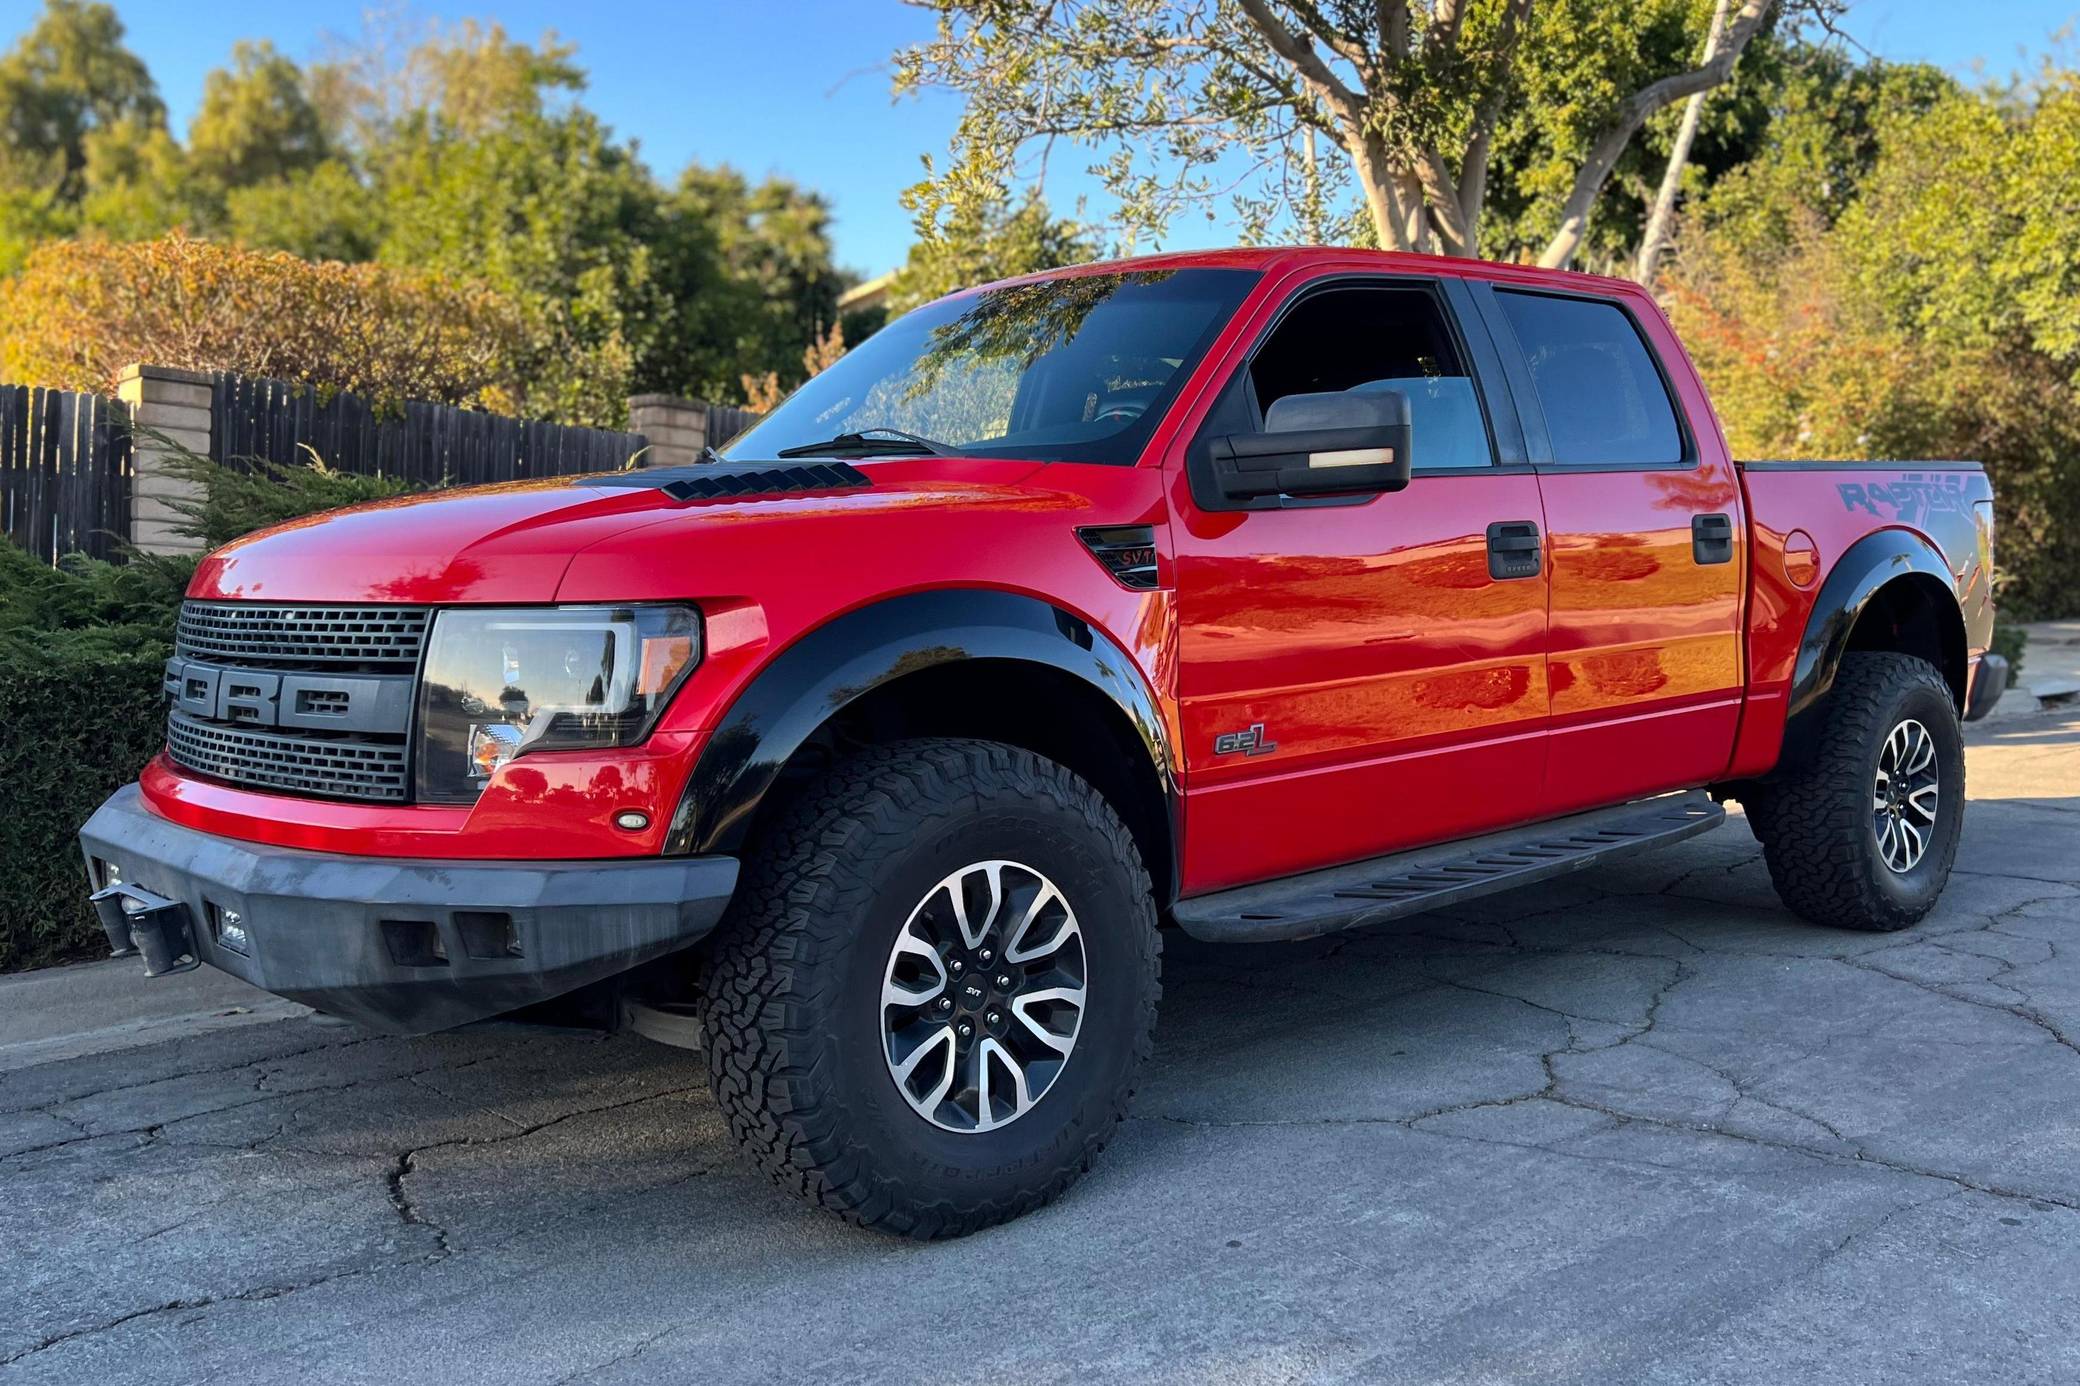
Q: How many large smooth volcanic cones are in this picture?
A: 0